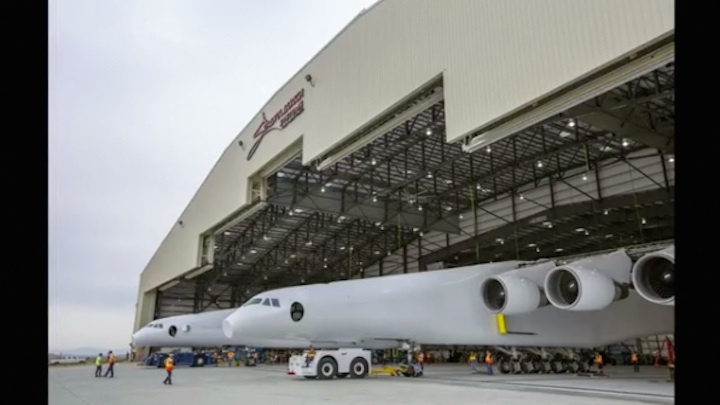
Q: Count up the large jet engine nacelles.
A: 3